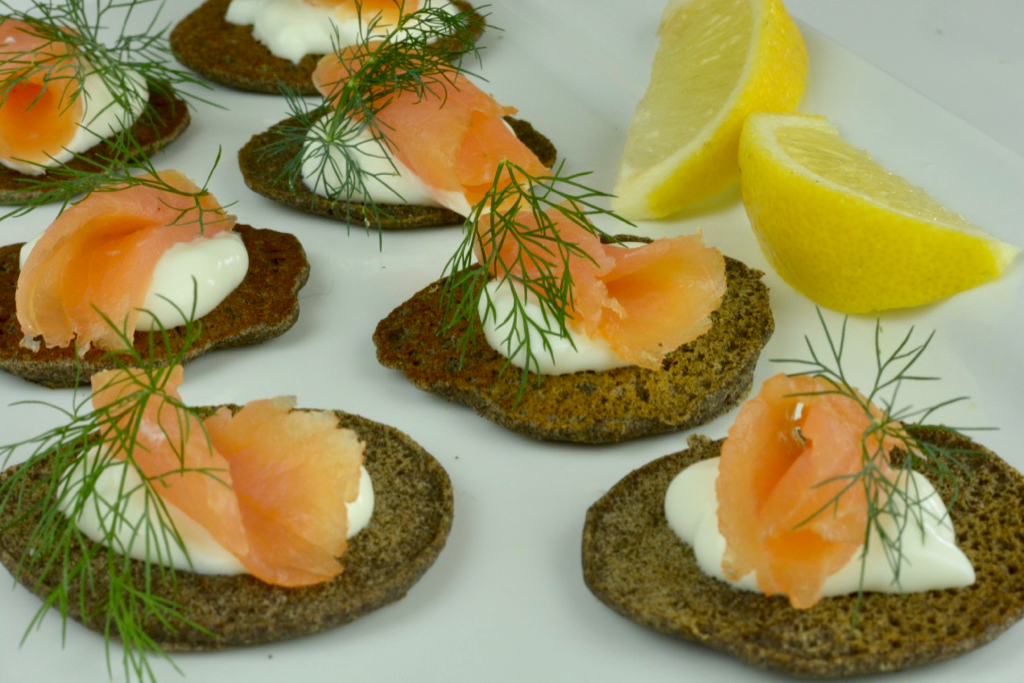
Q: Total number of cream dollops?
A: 7